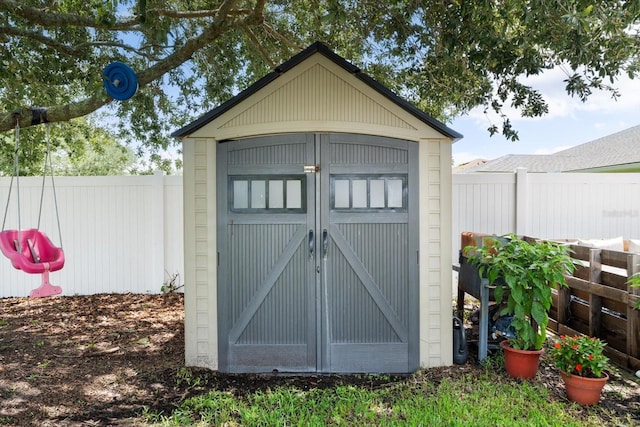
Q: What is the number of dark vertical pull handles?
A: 2